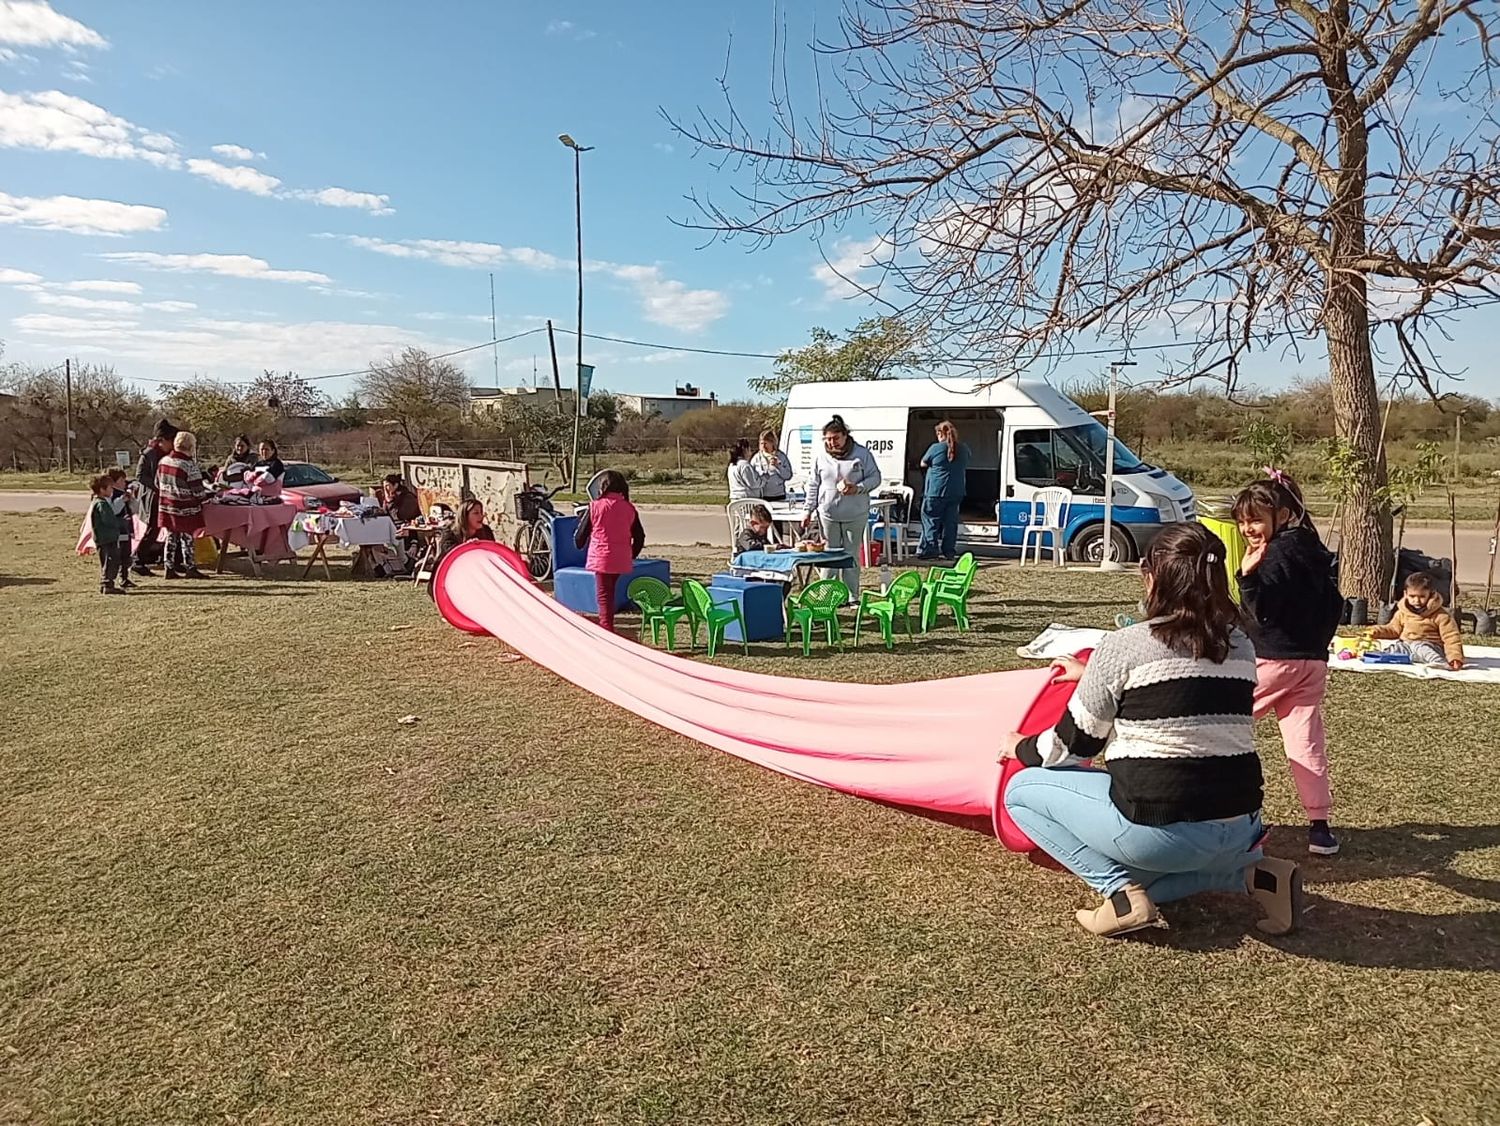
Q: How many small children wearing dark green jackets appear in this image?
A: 1